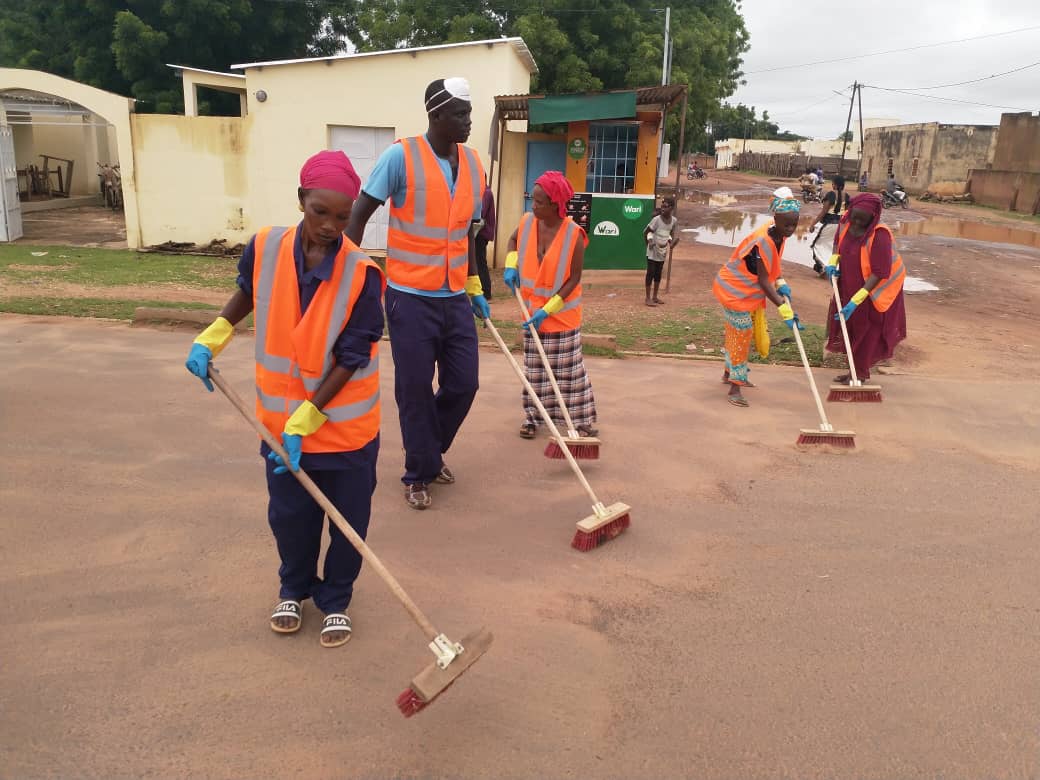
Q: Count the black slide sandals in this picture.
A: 2